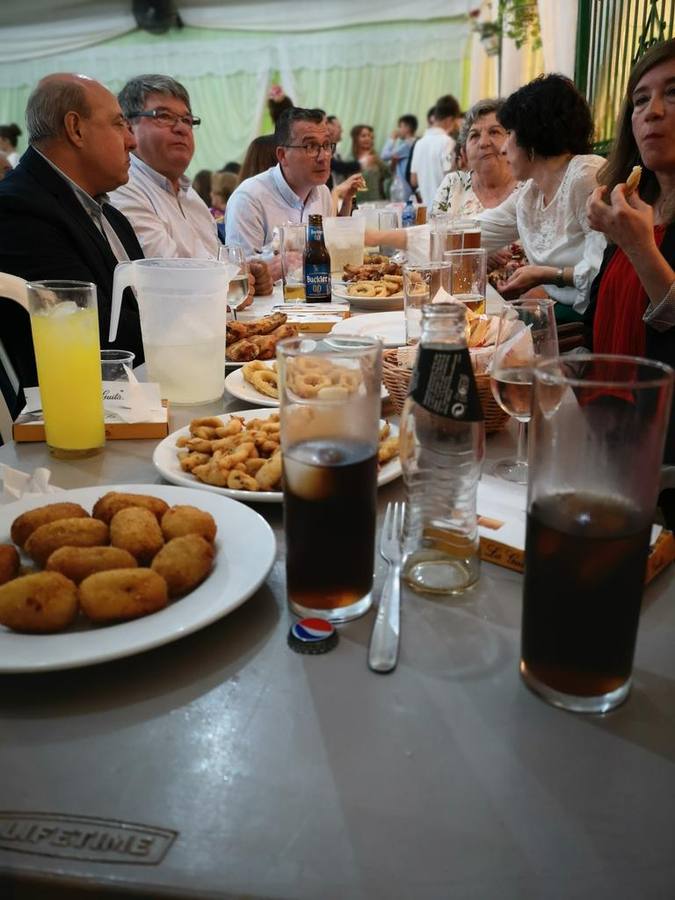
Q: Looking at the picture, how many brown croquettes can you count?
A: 10